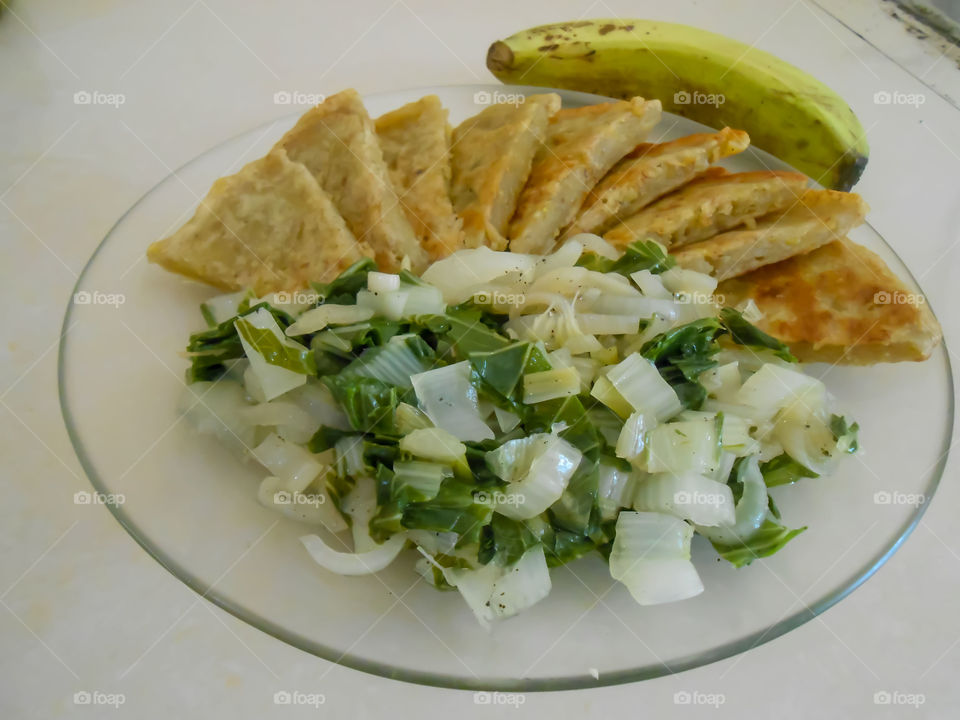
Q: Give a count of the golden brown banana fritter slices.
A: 9